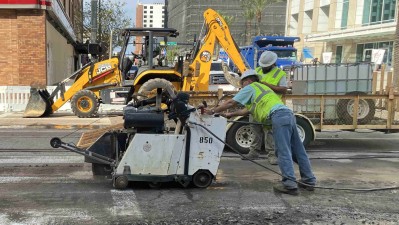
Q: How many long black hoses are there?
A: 1